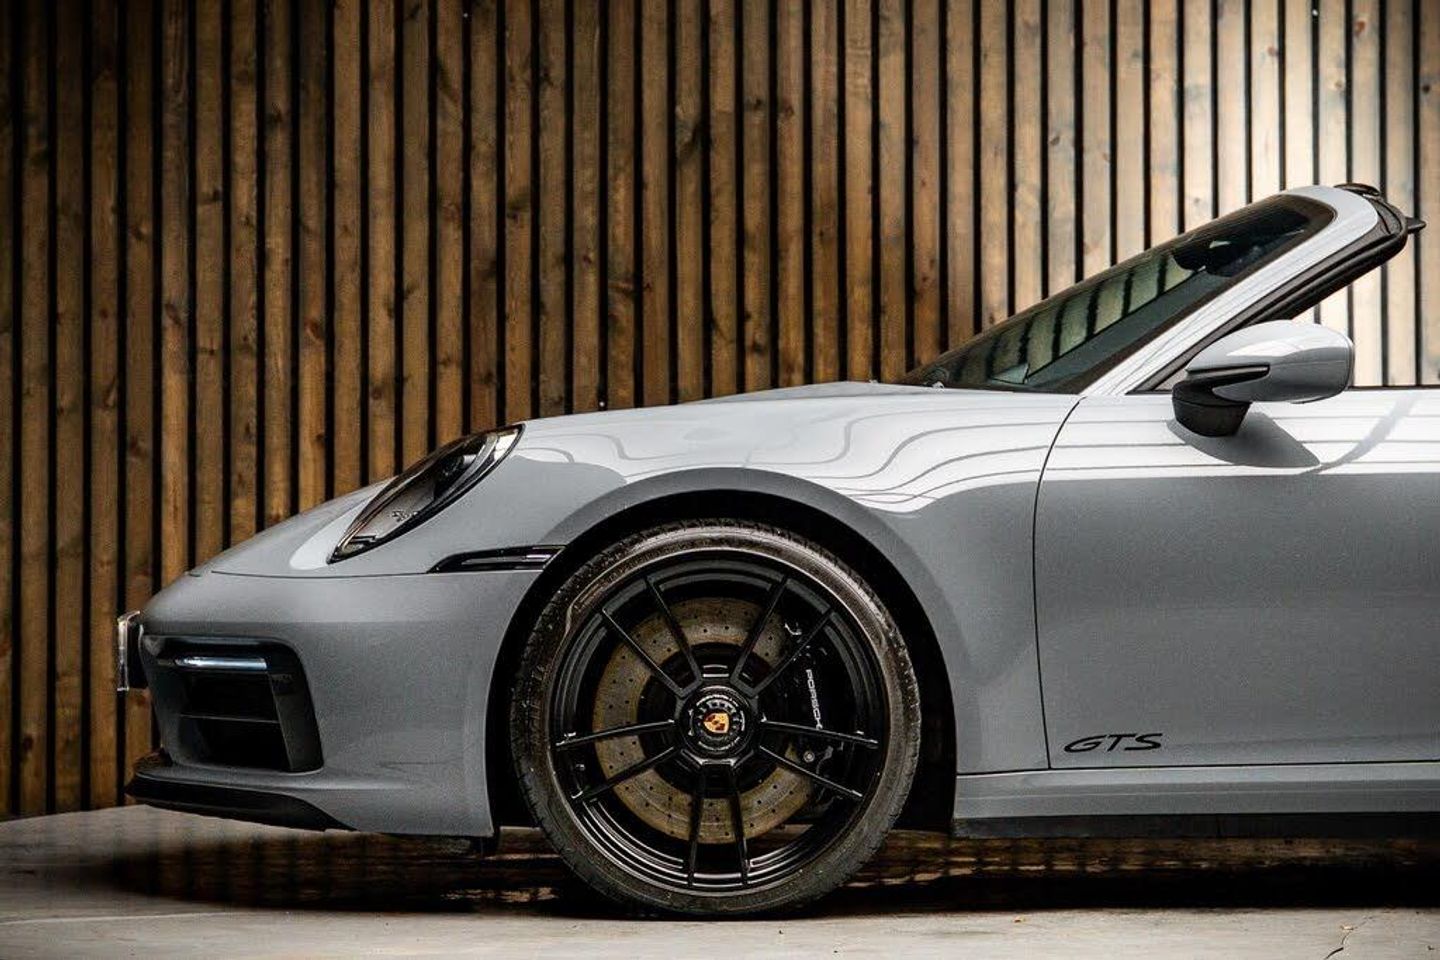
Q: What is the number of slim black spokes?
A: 10